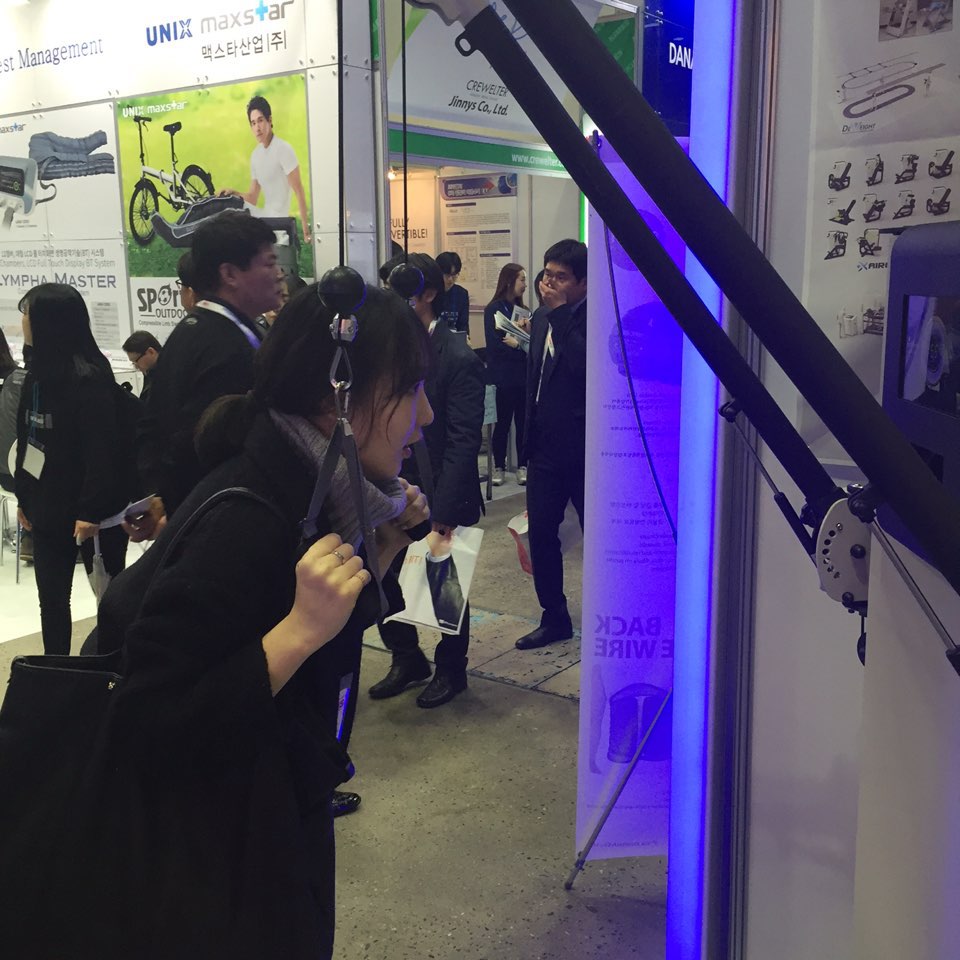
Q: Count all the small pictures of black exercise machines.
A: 10